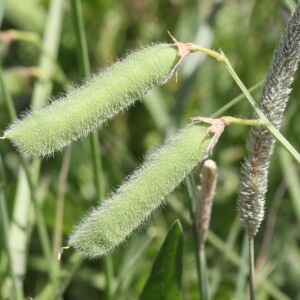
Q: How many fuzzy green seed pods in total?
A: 2